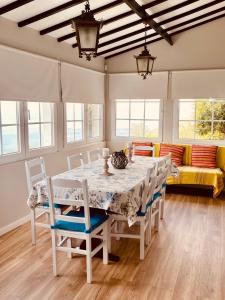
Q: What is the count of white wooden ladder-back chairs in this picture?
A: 8